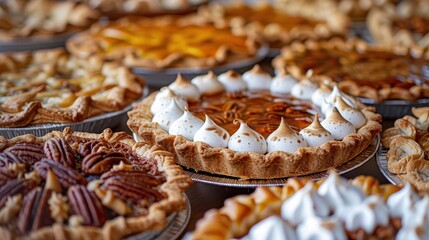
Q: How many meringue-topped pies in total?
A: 2